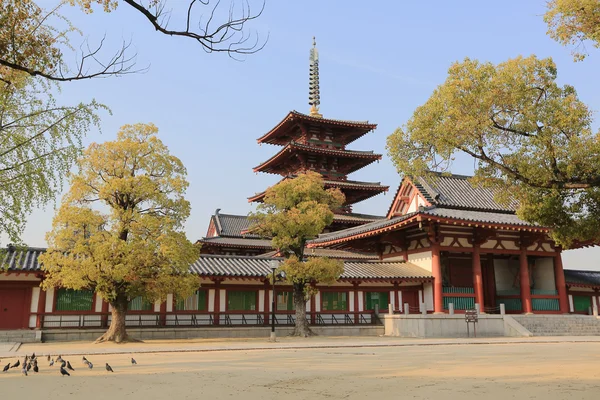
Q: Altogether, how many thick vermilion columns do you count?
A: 4